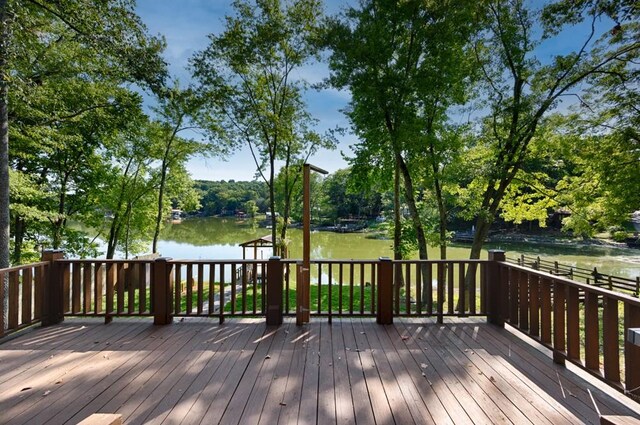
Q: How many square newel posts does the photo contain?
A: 5